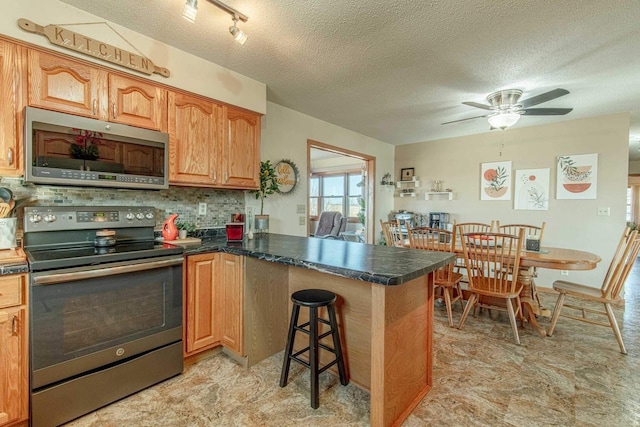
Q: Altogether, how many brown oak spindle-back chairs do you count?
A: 6